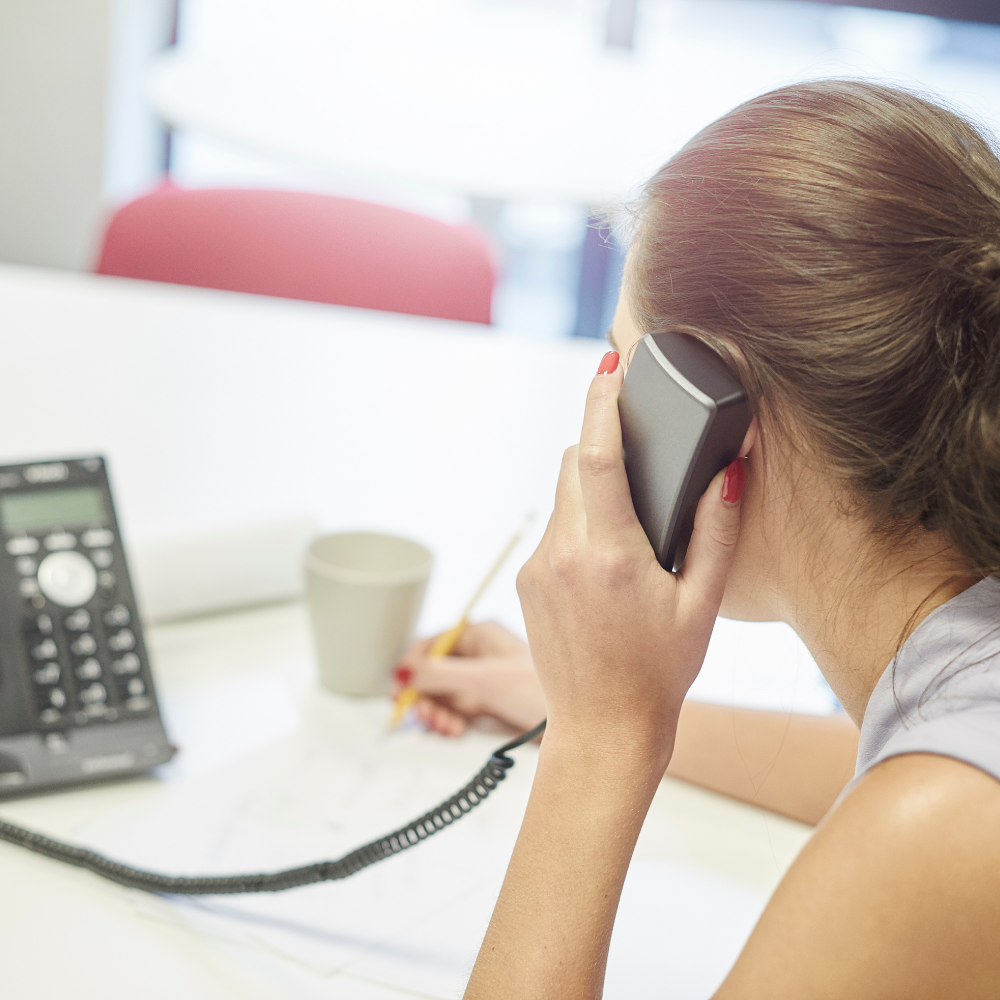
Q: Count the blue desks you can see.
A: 0